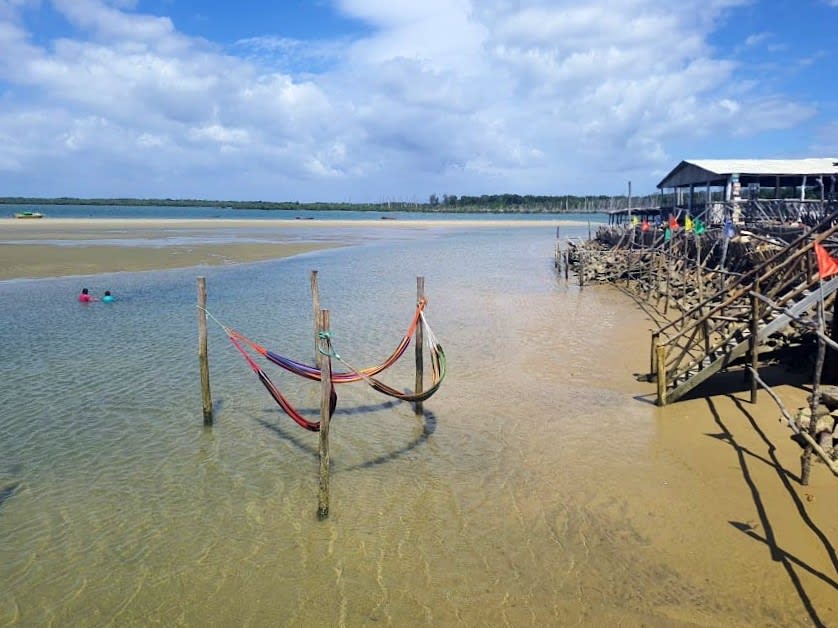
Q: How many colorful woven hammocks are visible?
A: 3